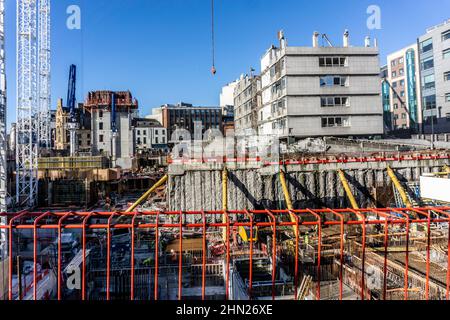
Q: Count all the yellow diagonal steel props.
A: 5